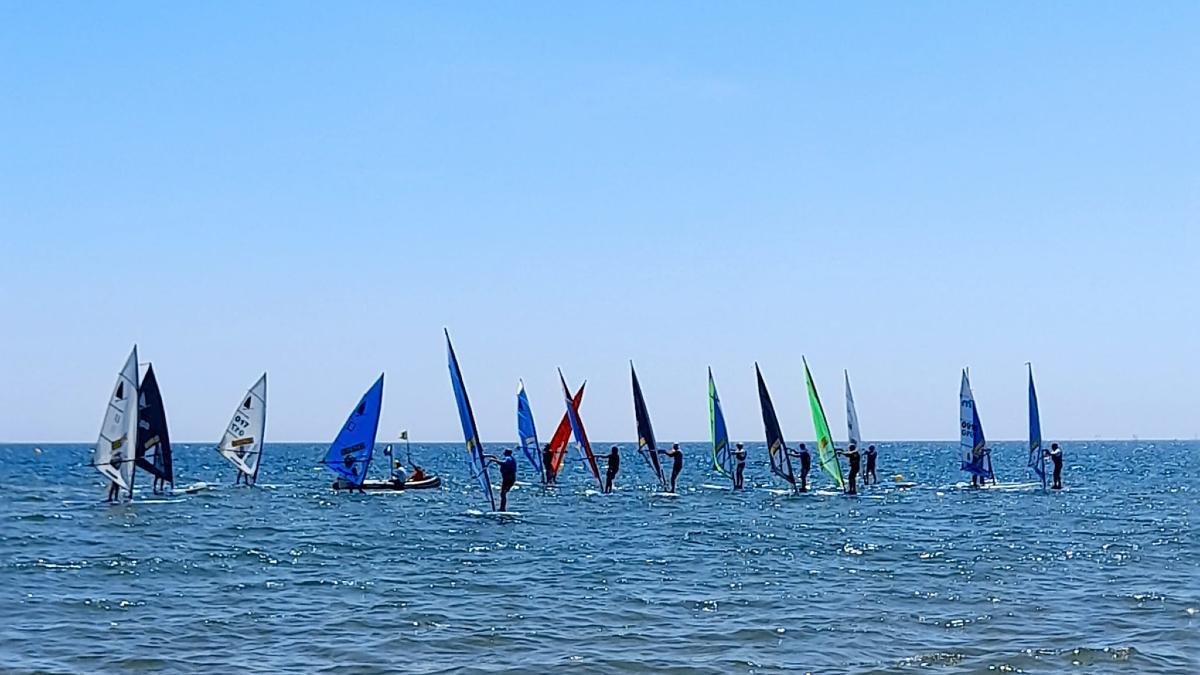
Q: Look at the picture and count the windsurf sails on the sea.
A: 15